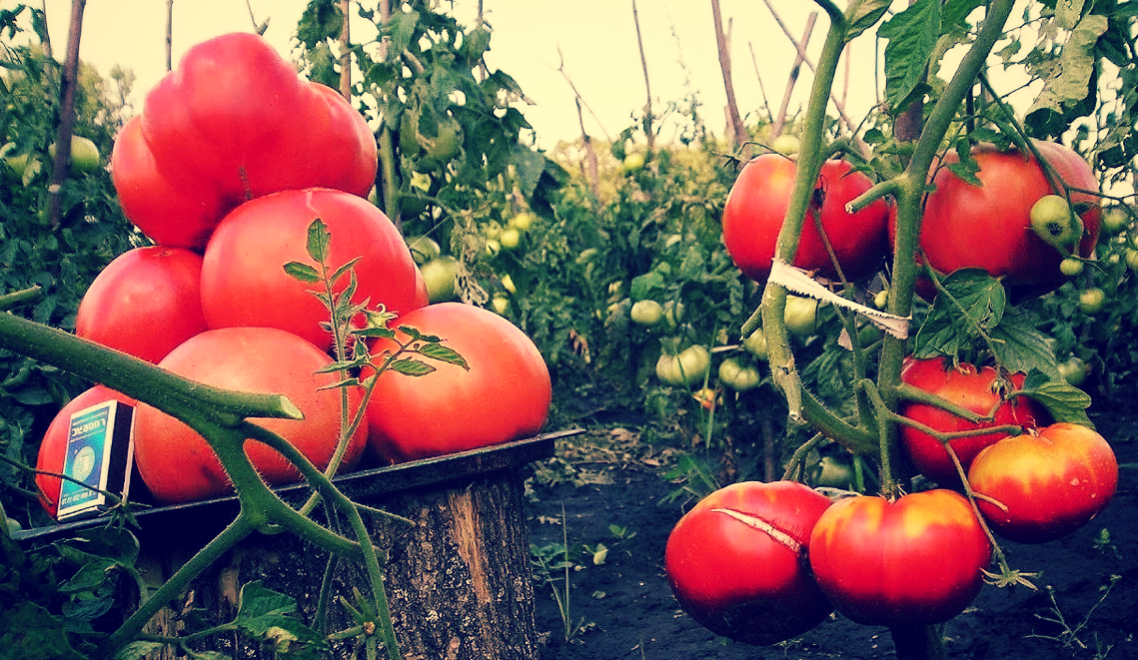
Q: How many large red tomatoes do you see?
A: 12